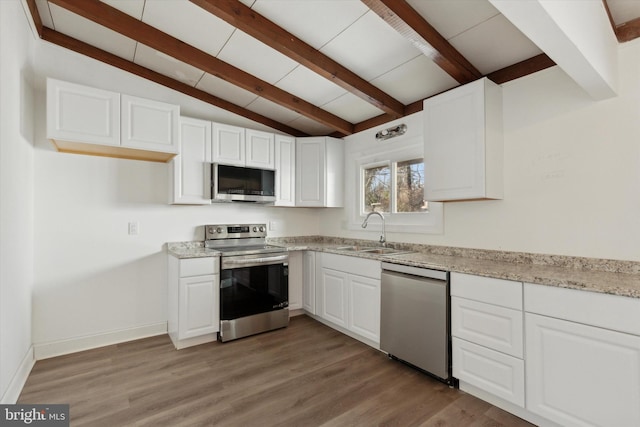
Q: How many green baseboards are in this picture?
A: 0